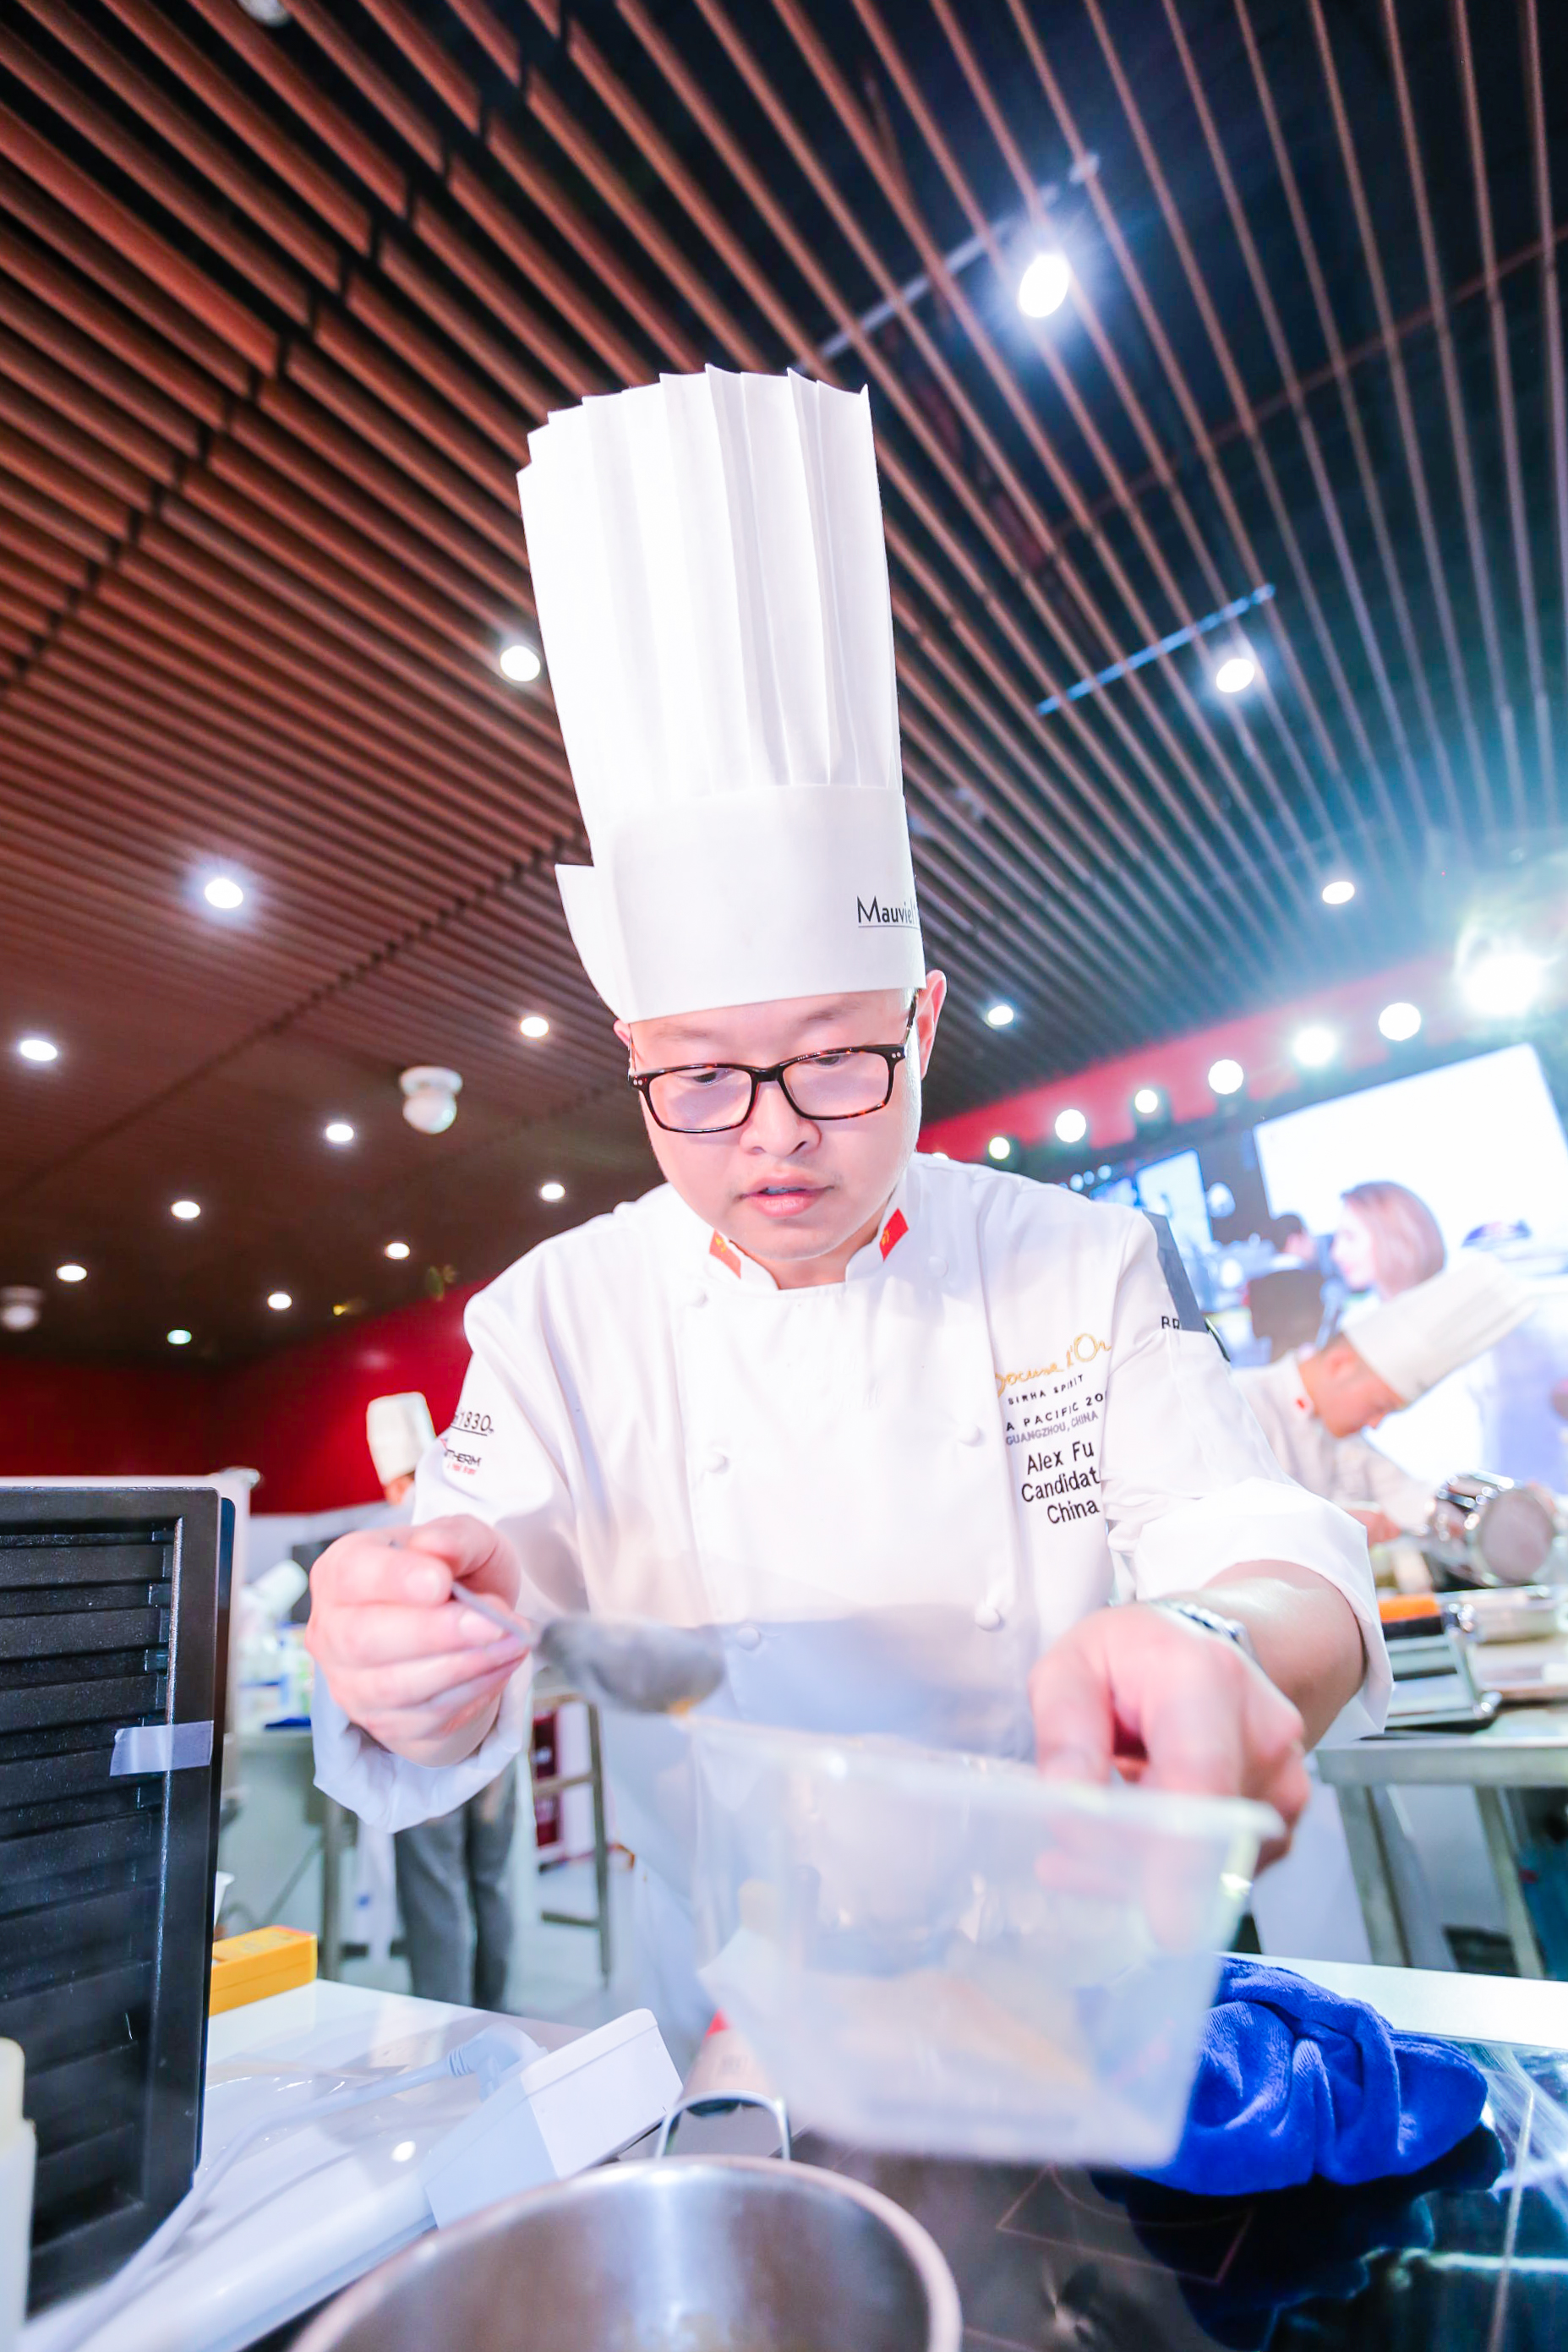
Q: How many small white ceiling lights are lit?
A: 15